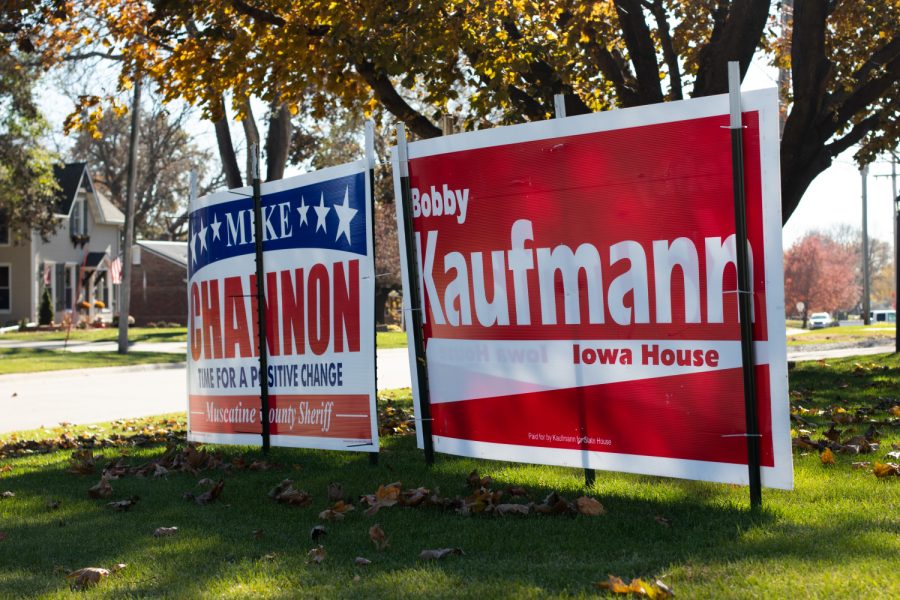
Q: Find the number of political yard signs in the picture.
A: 2